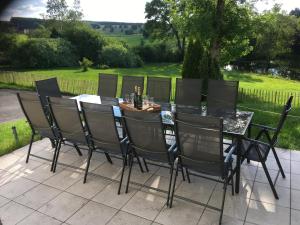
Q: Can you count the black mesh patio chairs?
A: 12